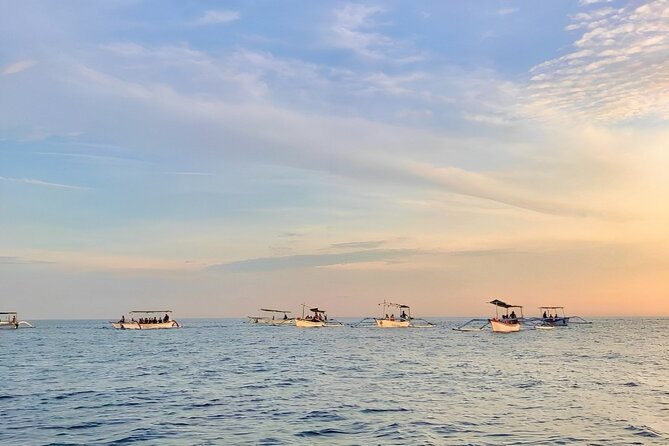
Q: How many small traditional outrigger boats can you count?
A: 7